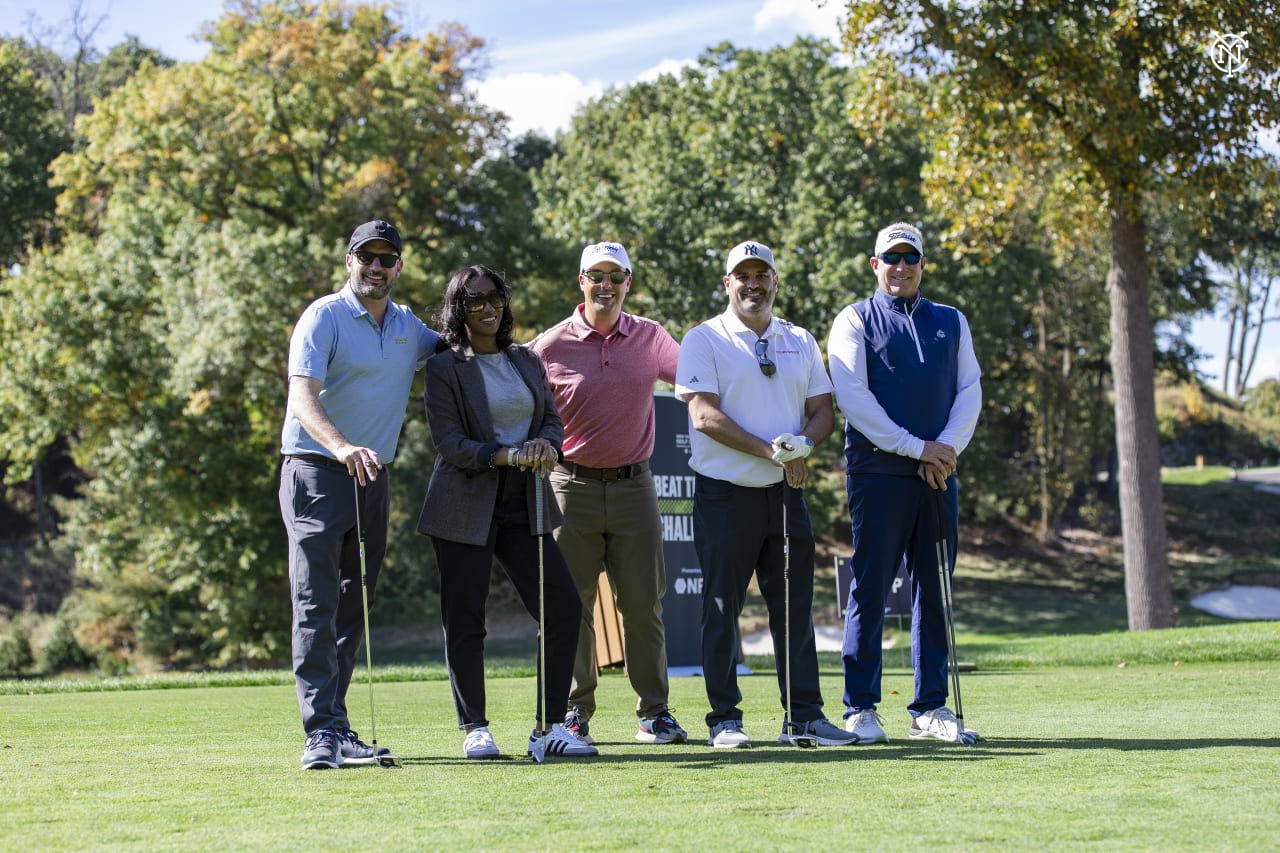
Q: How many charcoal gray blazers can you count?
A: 1